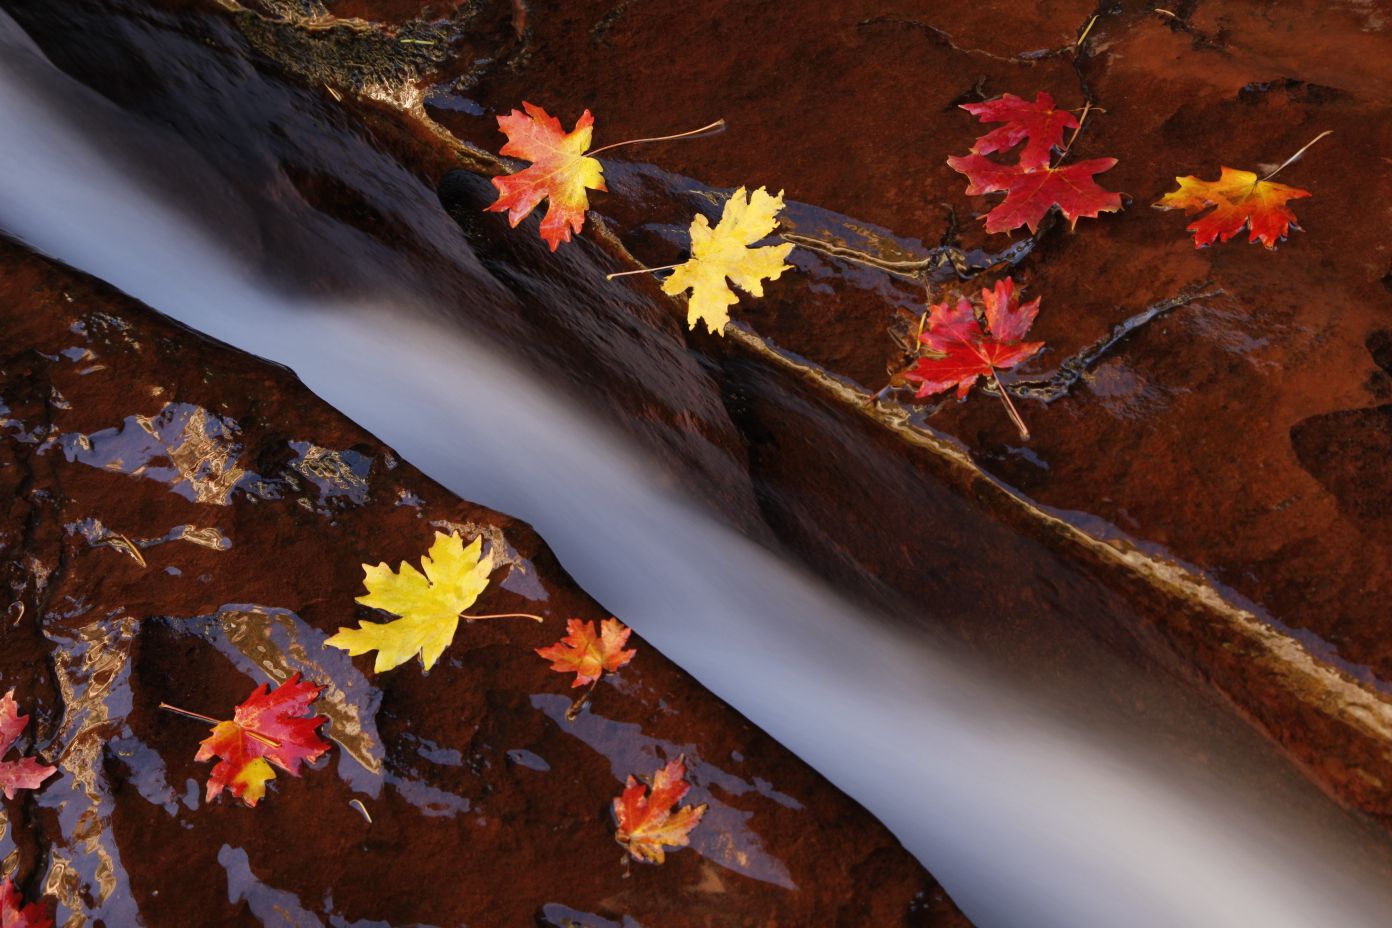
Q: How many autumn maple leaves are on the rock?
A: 12